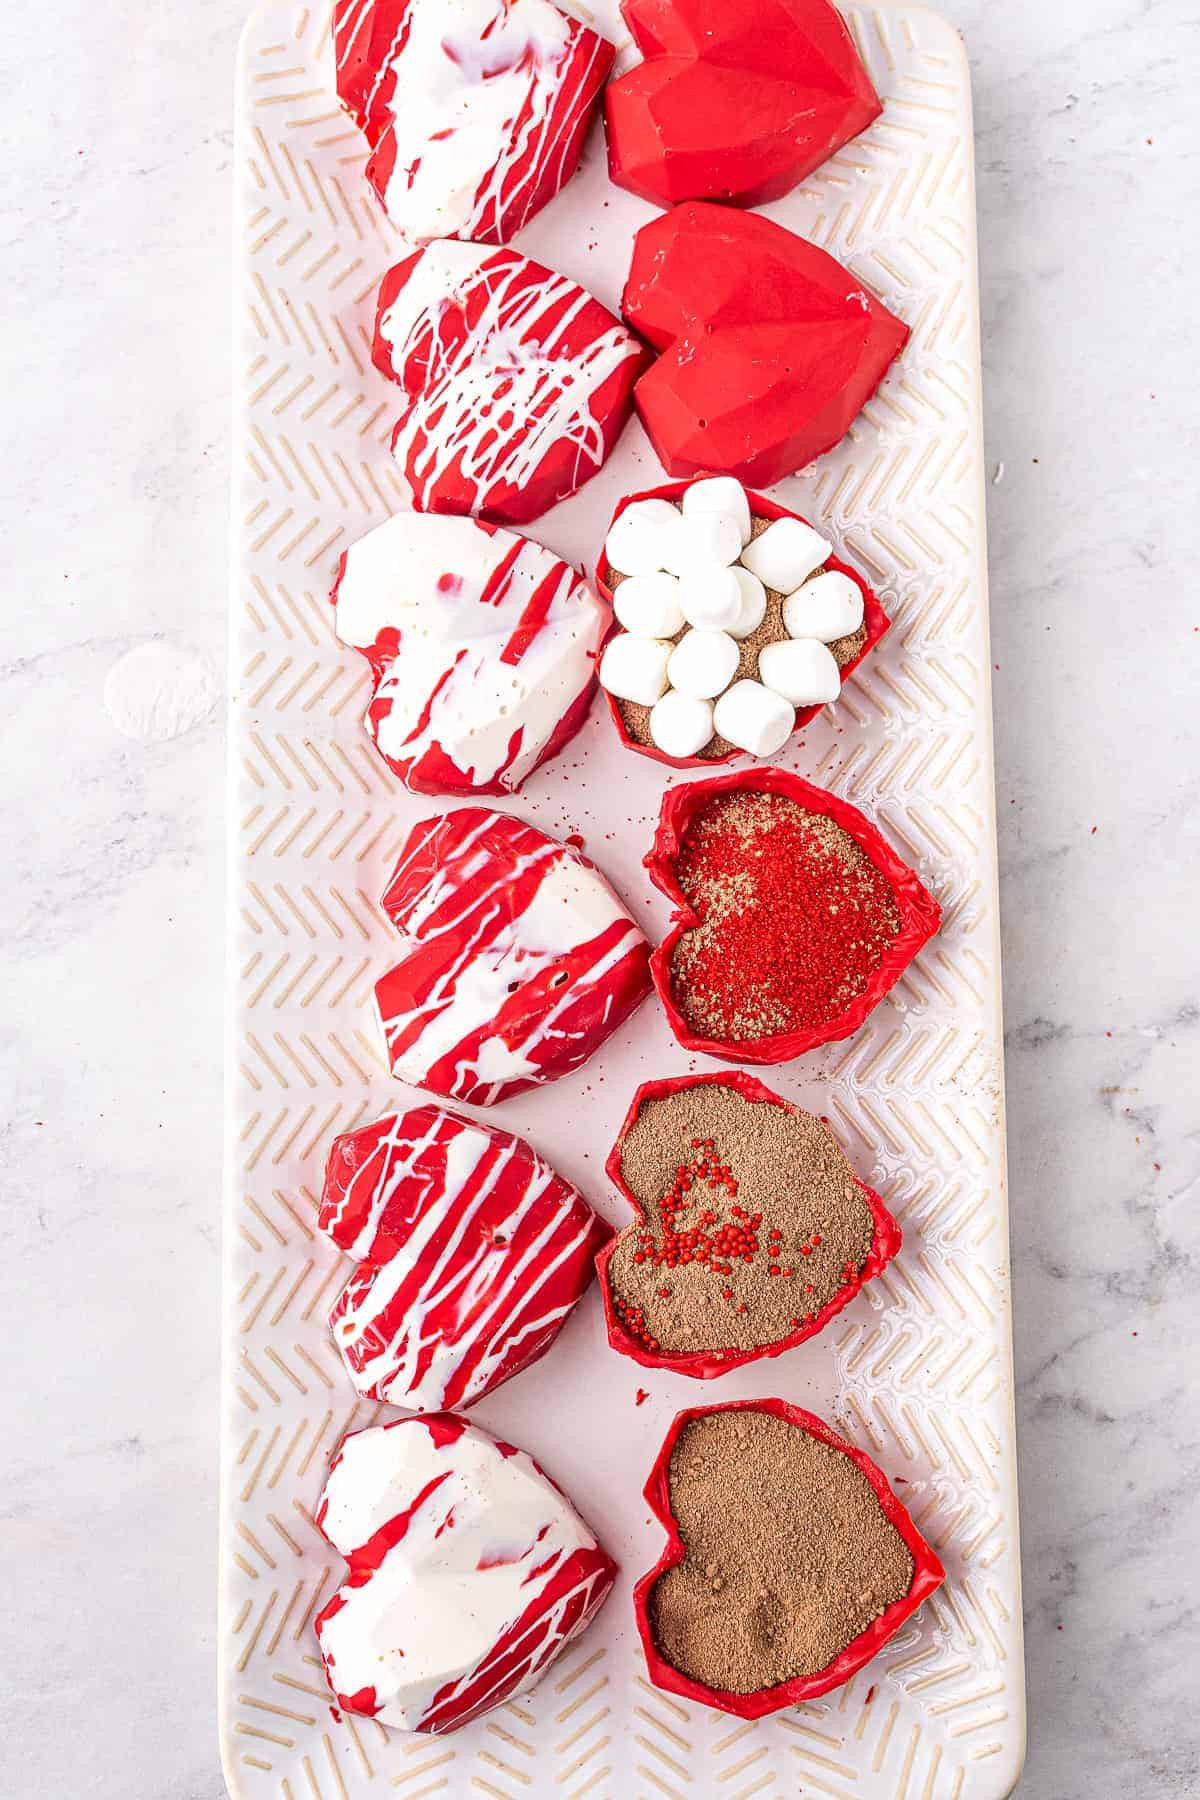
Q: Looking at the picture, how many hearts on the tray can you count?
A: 12